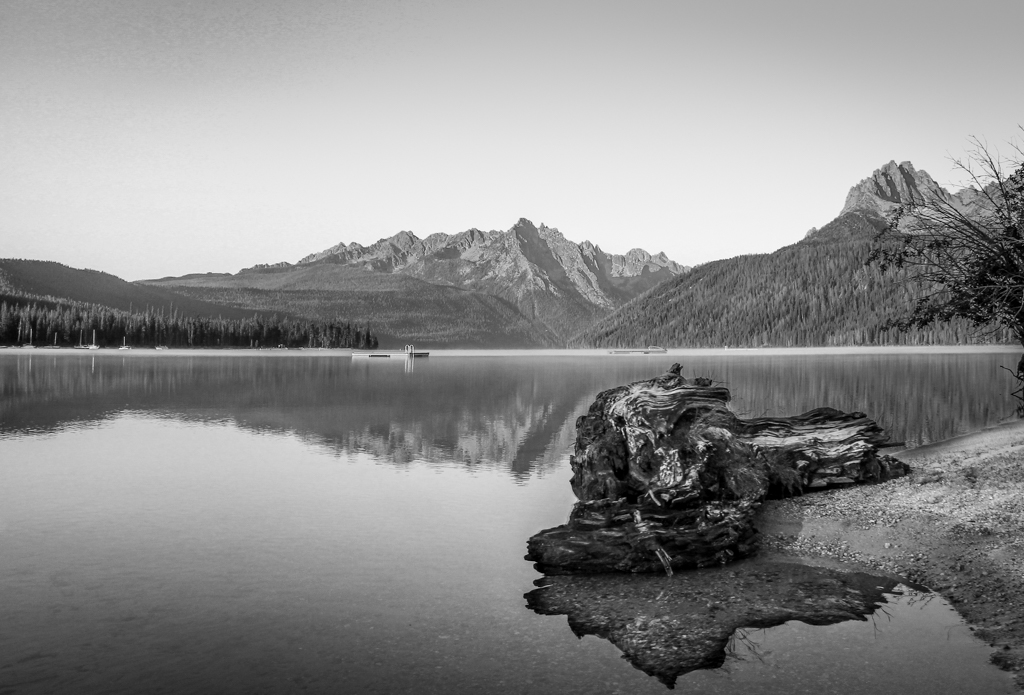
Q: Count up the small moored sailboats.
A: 5